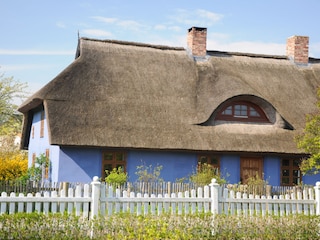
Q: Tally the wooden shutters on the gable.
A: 4